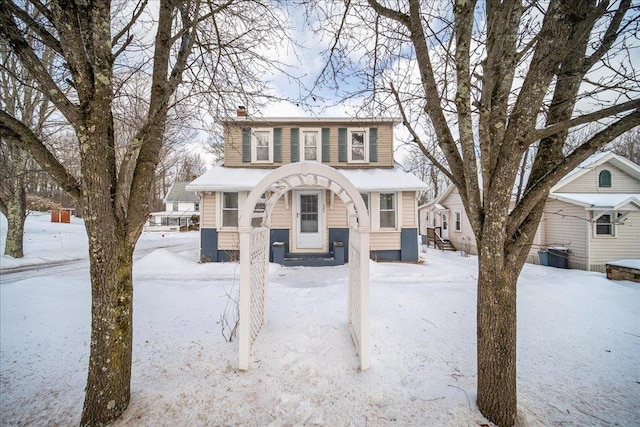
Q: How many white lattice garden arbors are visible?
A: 1